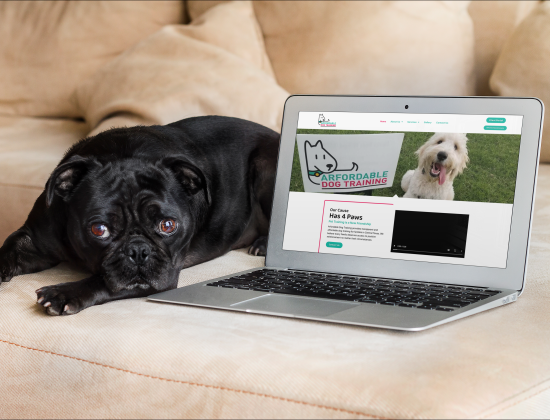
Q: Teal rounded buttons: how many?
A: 3